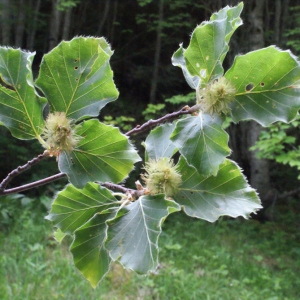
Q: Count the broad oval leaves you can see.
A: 11